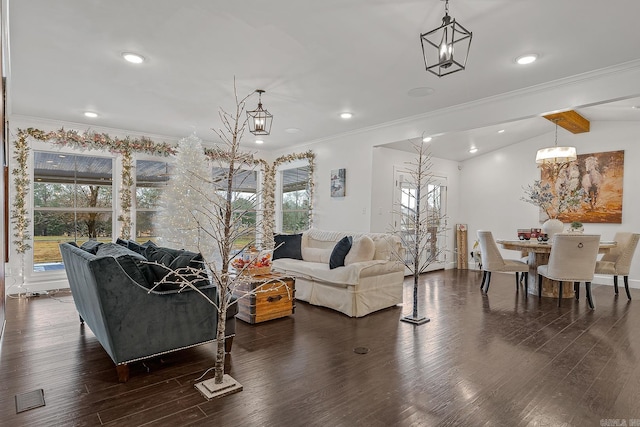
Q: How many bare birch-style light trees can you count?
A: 2